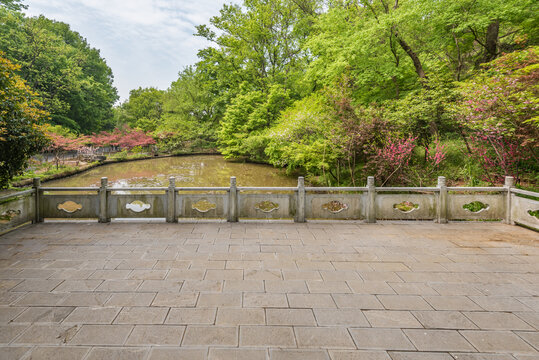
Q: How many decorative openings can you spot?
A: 9